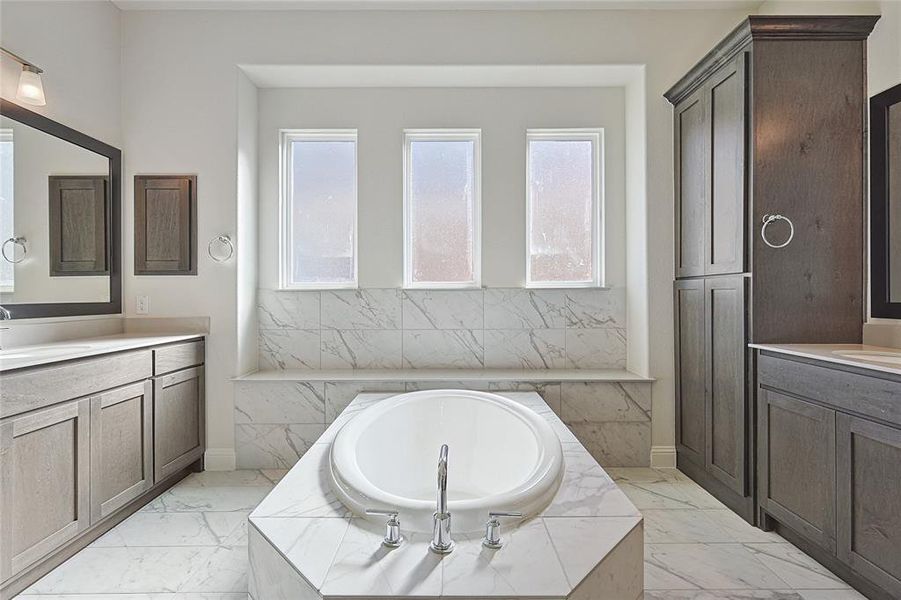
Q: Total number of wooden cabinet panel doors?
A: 10